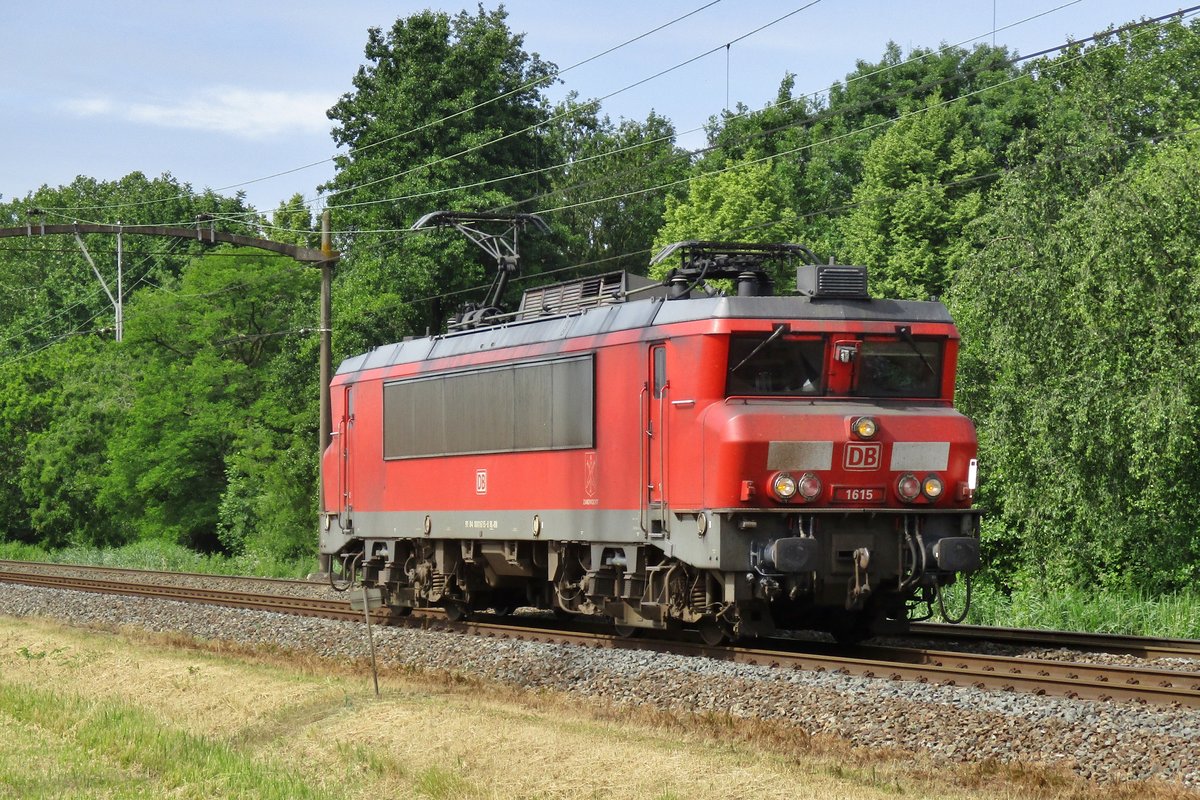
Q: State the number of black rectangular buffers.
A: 2